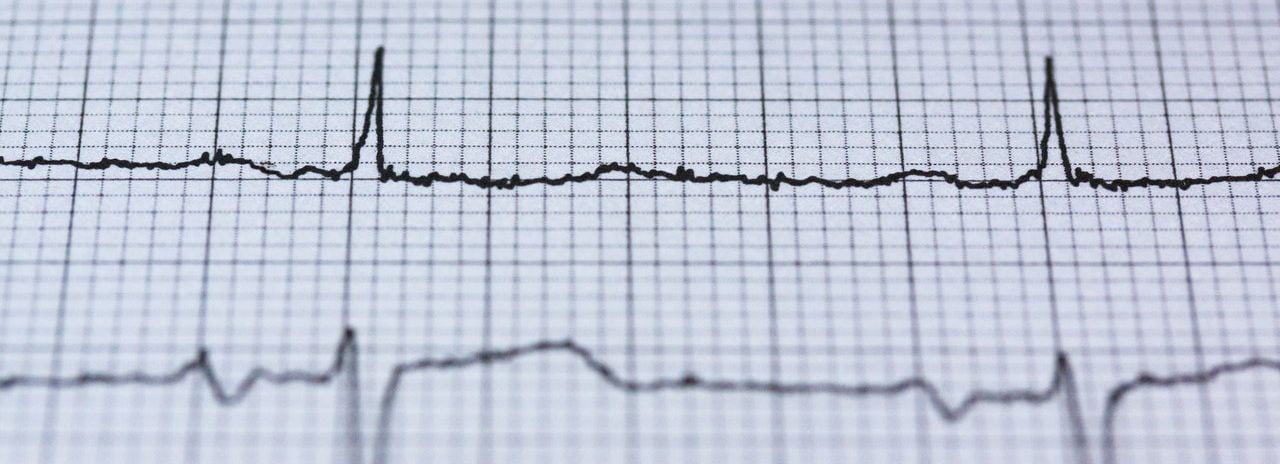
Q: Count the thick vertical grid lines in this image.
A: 9